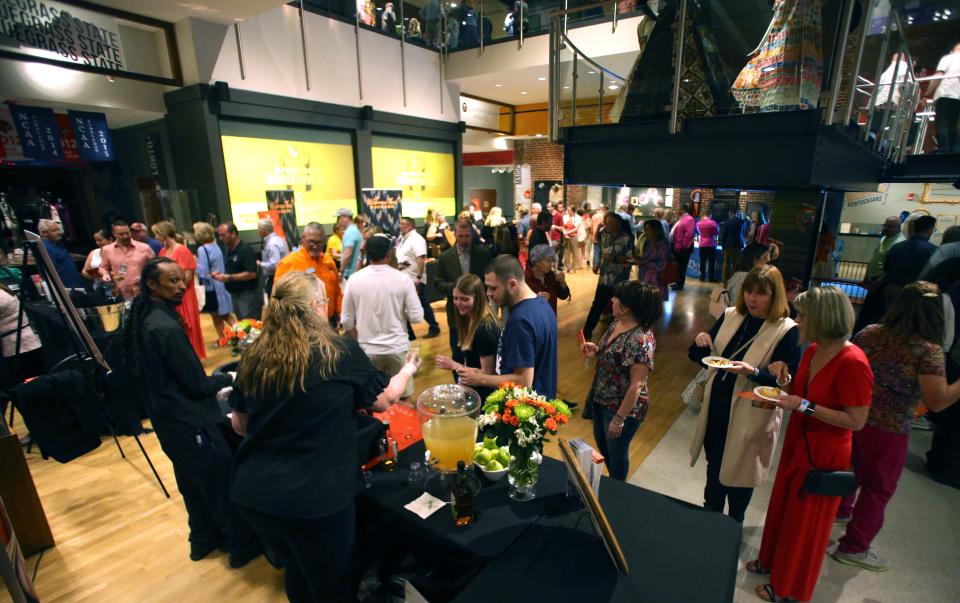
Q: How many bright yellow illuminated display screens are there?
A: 2